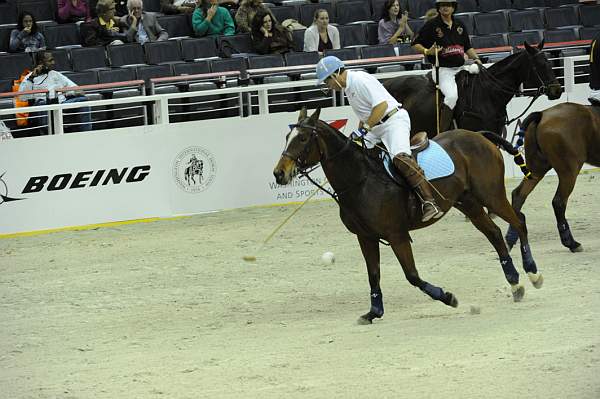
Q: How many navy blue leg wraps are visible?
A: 6